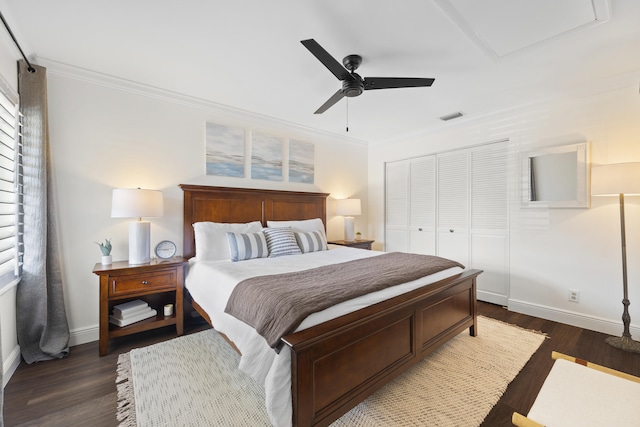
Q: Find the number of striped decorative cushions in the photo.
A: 3